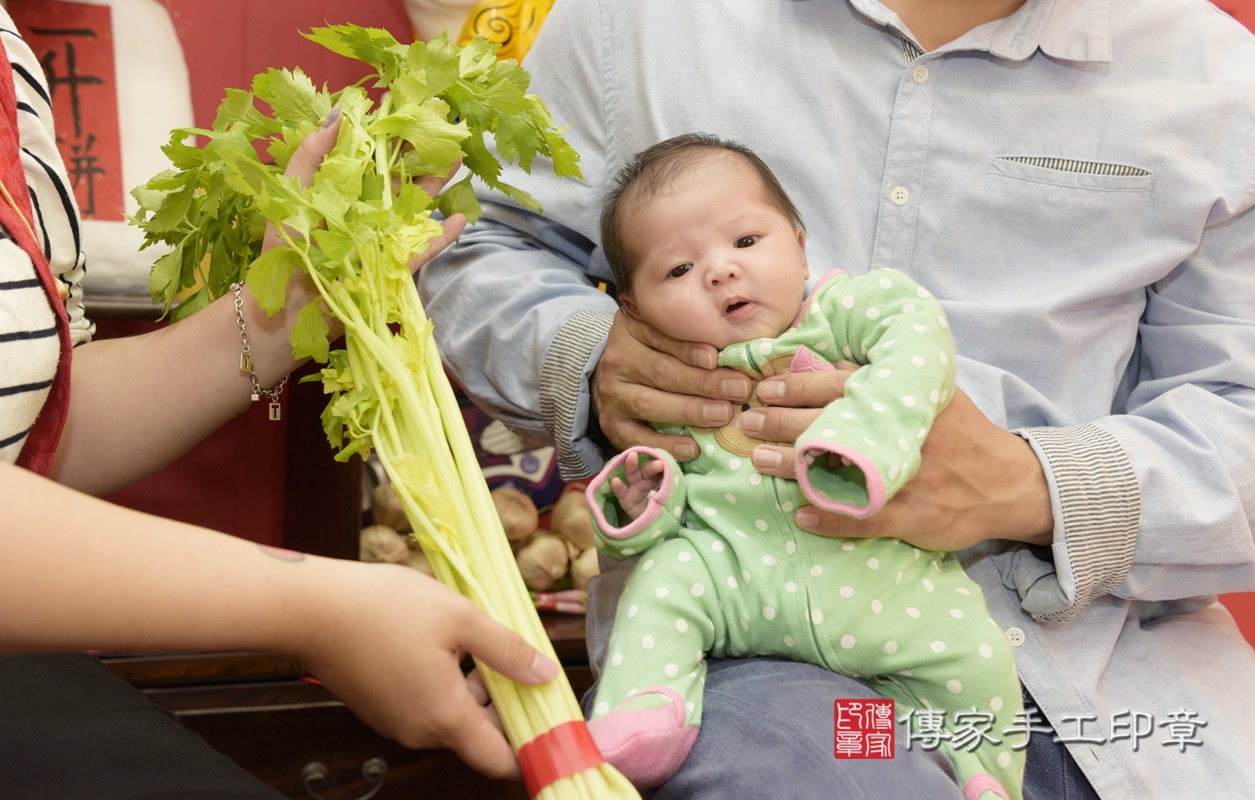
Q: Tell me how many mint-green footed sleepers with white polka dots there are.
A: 1